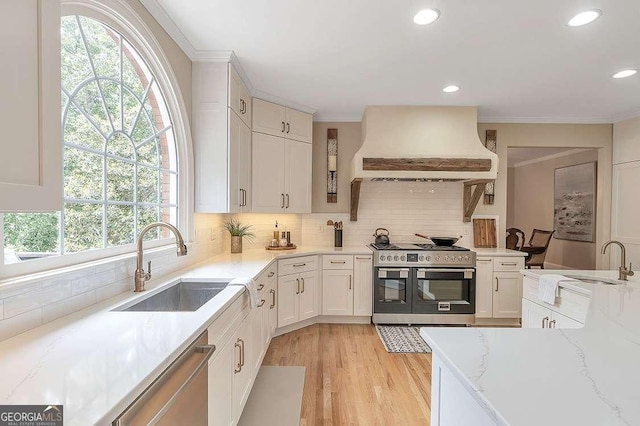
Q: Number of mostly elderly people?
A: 0